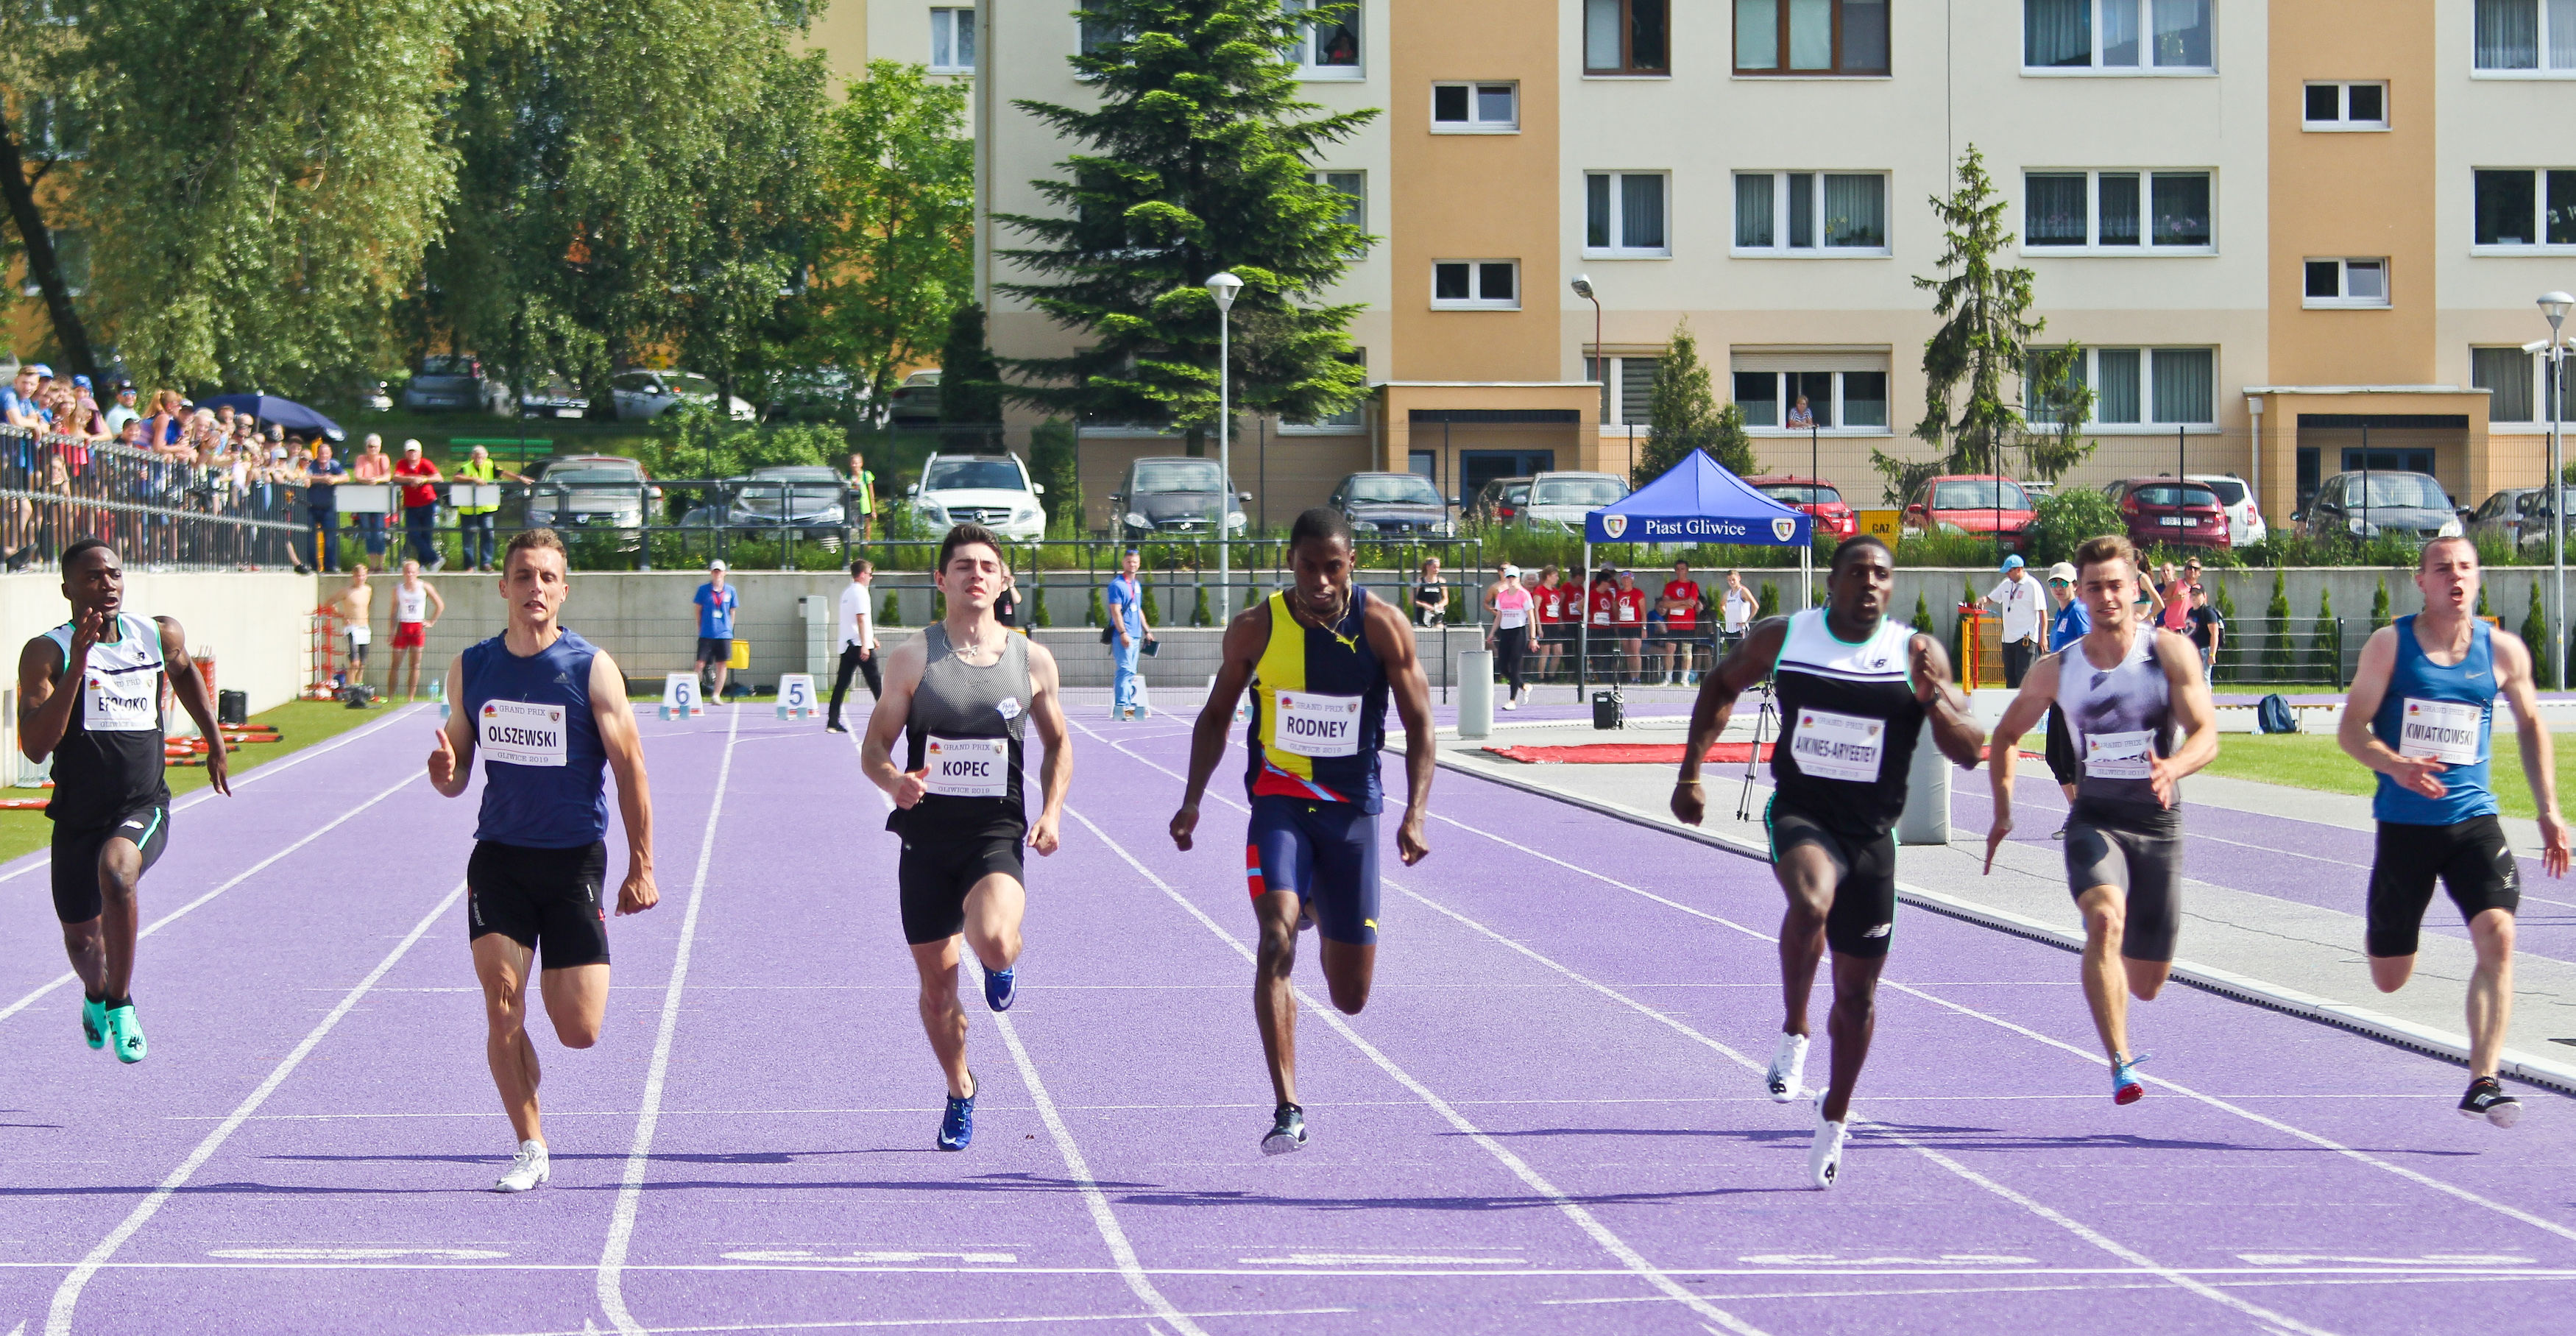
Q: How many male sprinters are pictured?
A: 7